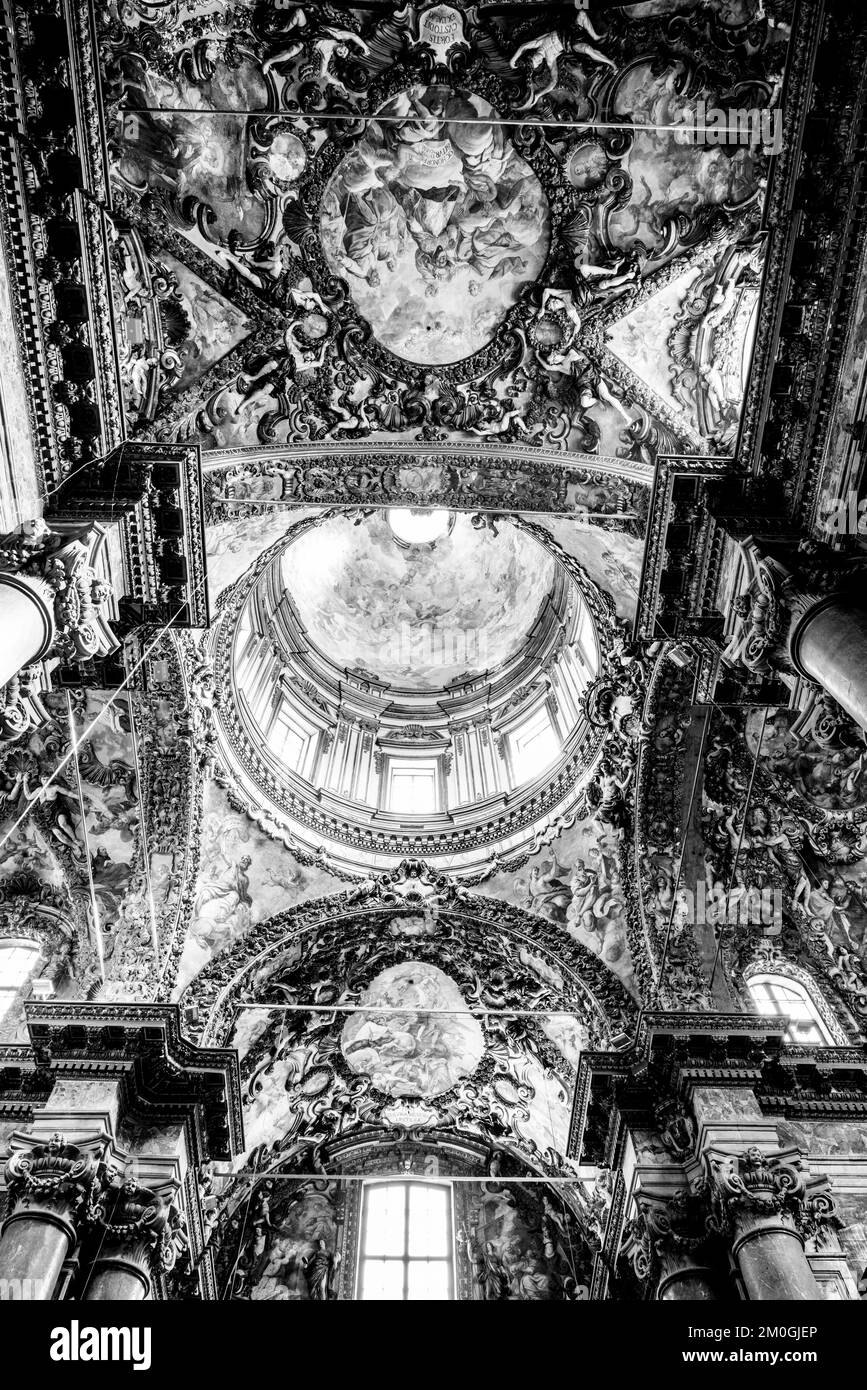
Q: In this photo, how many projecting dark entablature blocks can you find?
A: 4